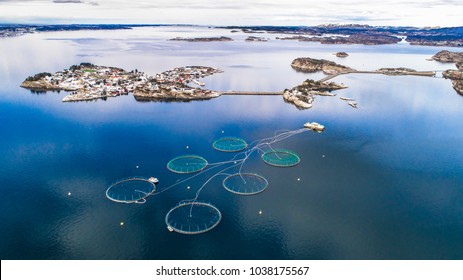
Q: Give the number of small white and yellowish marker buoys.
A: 10